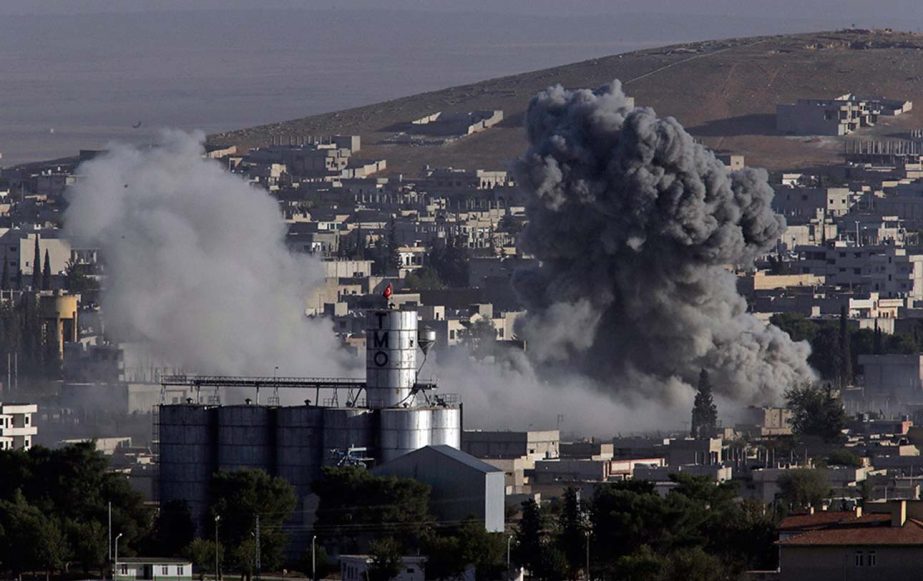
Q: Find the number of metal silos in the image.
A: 7